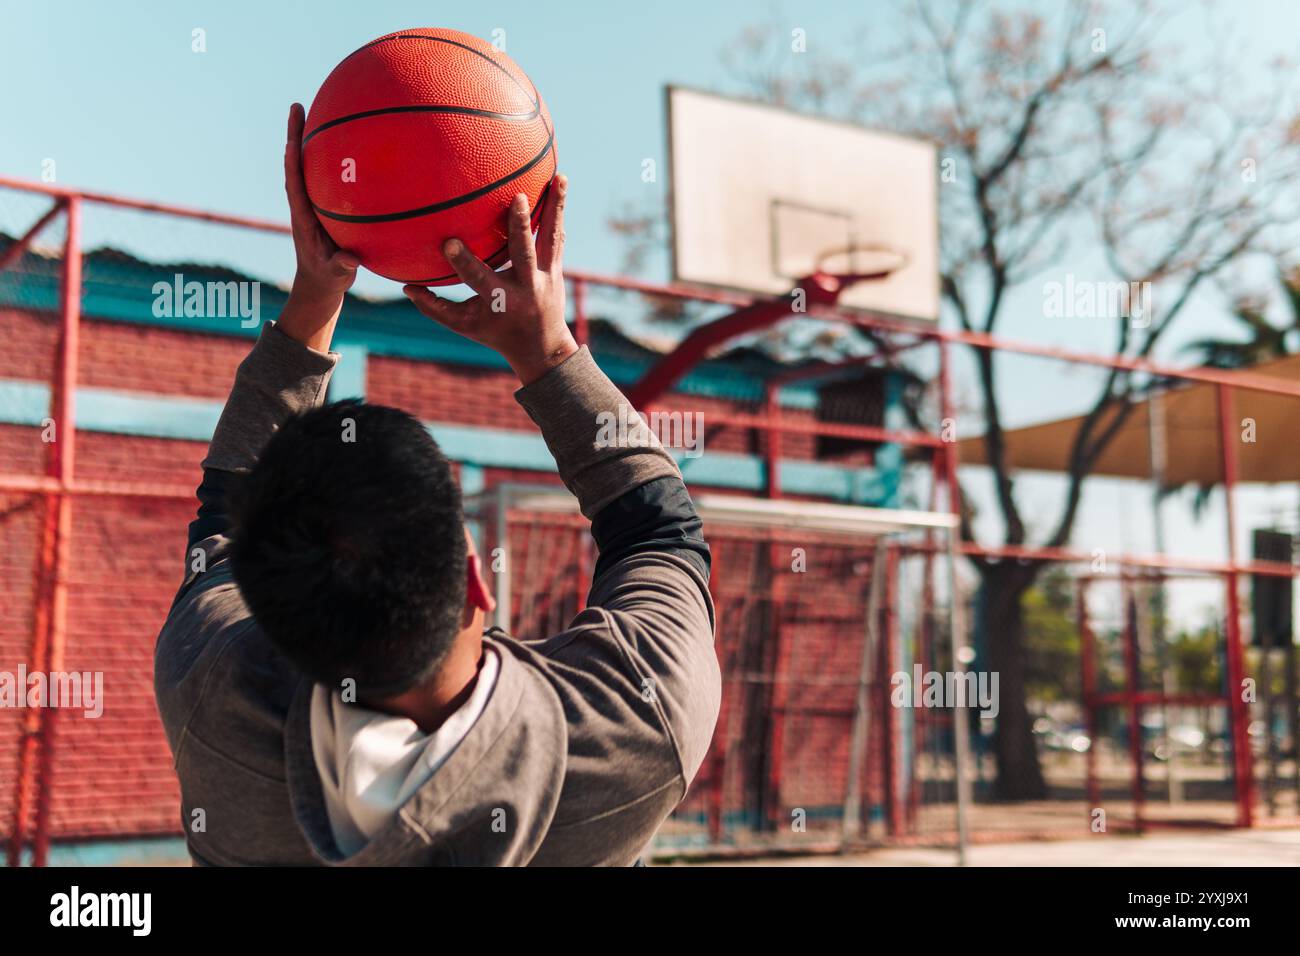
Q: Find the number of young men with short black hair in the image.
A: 1